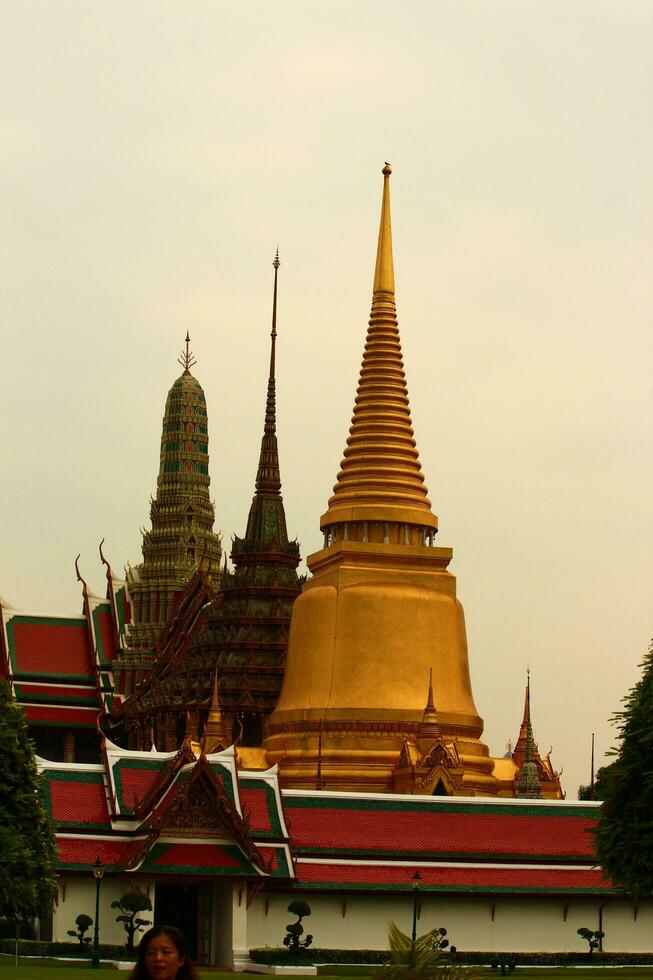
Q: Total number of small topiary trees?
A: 5